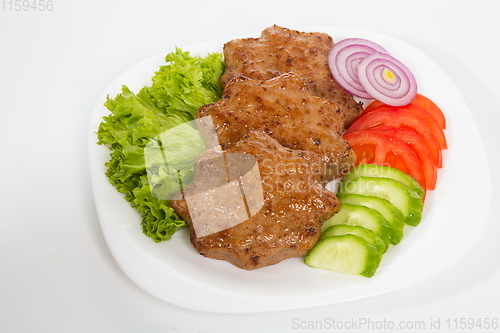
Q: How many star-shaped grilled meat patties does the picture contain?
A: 3